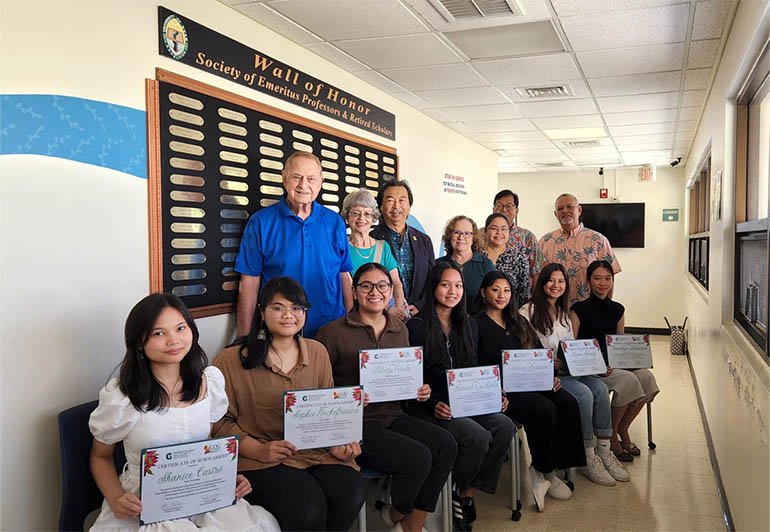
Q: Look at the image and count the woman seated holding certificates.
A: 7